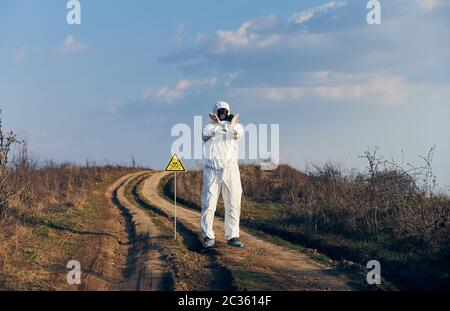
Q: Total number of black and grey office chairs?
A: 0